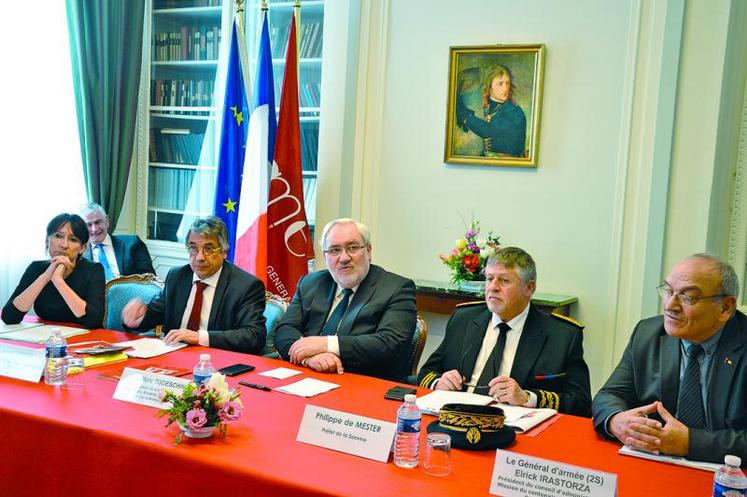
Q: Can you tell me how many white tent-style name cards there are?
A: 4